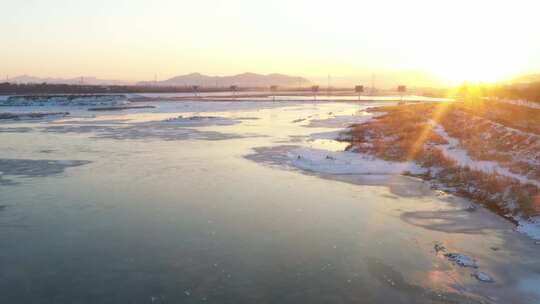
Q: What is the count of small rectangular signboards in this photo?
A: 6